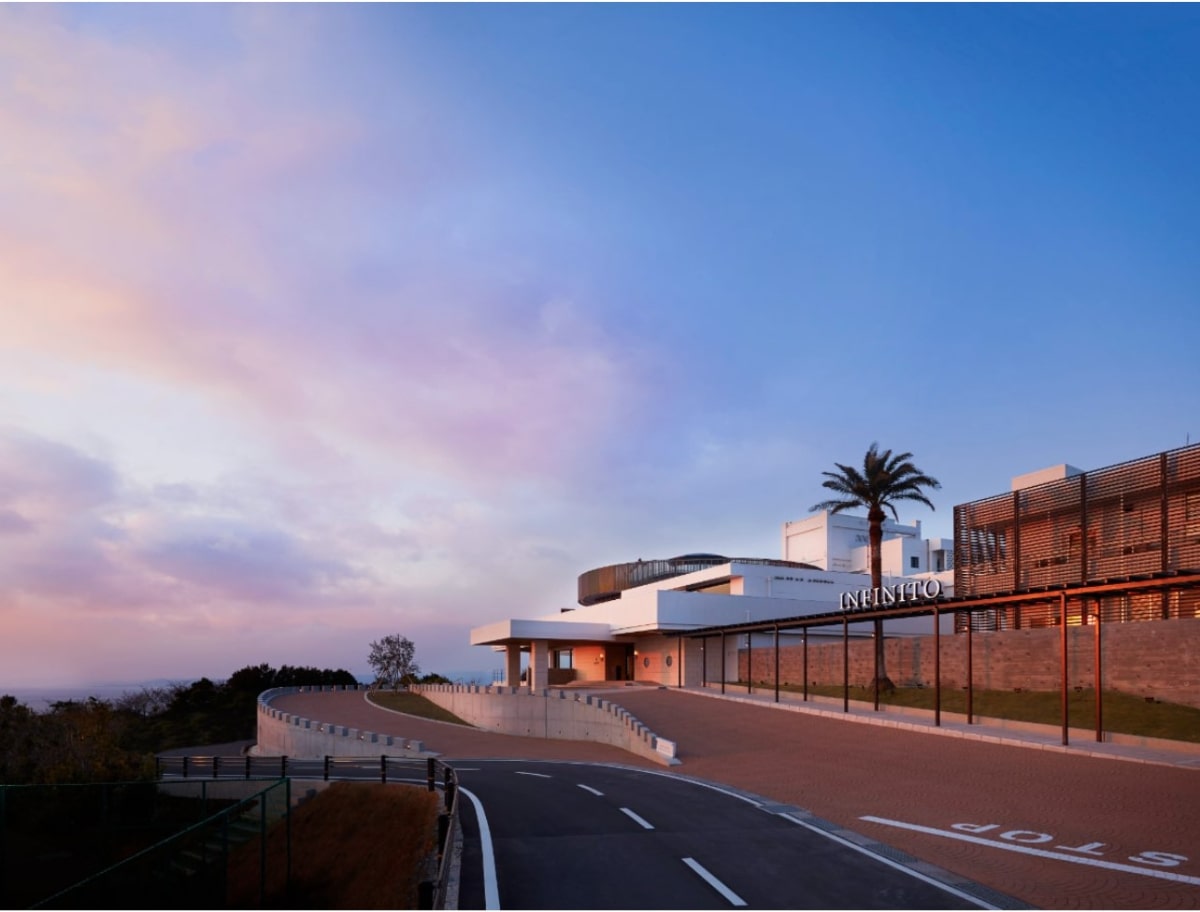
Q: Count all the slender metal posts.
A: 12